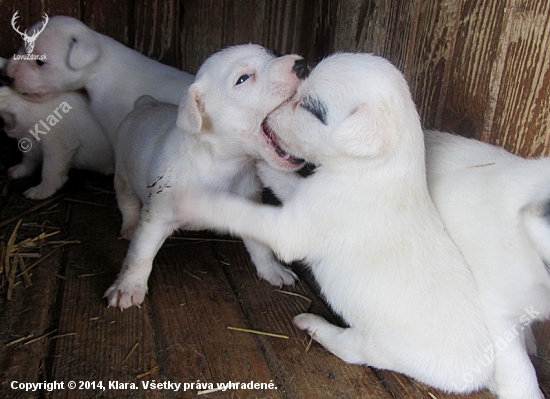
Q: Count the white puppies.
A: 5